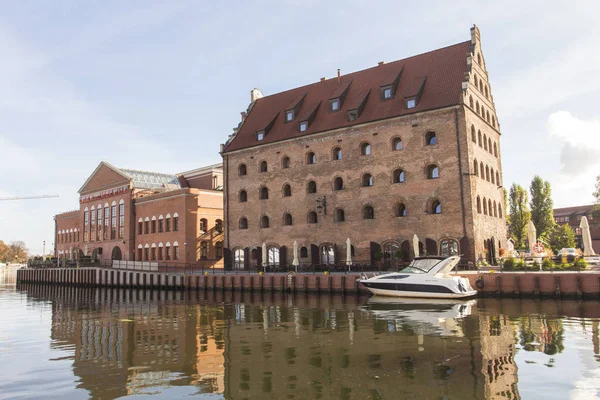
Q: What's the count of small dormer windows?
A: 7